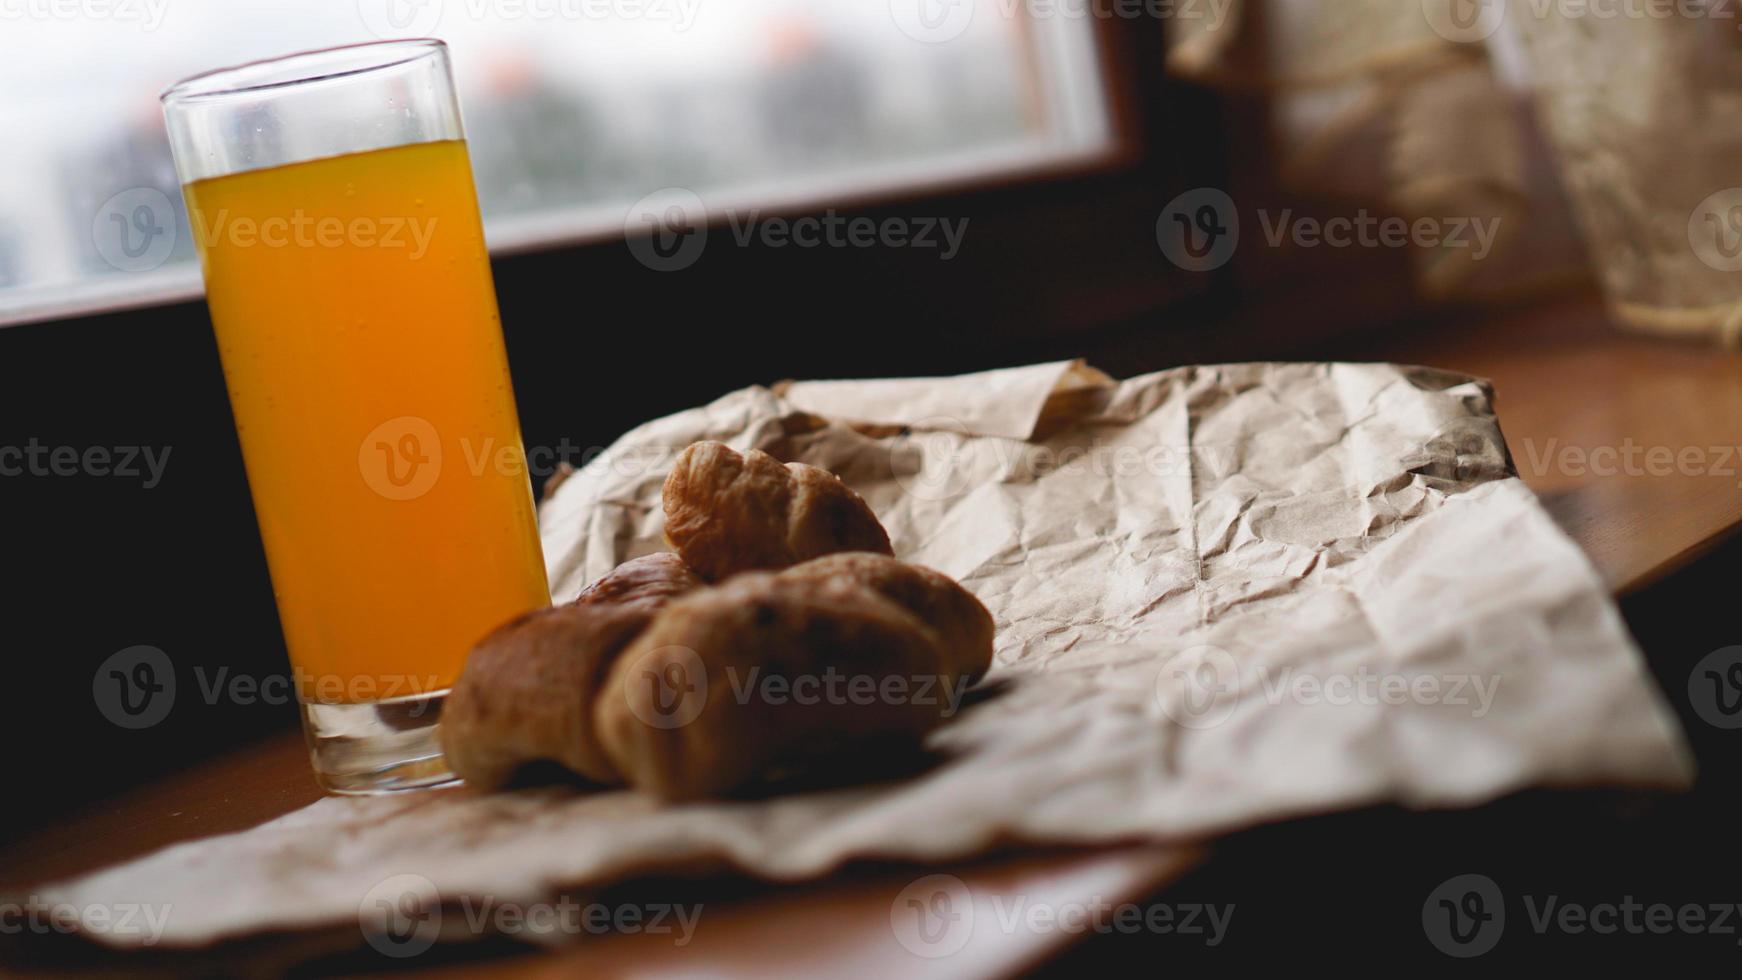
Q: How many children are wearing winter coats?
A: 0